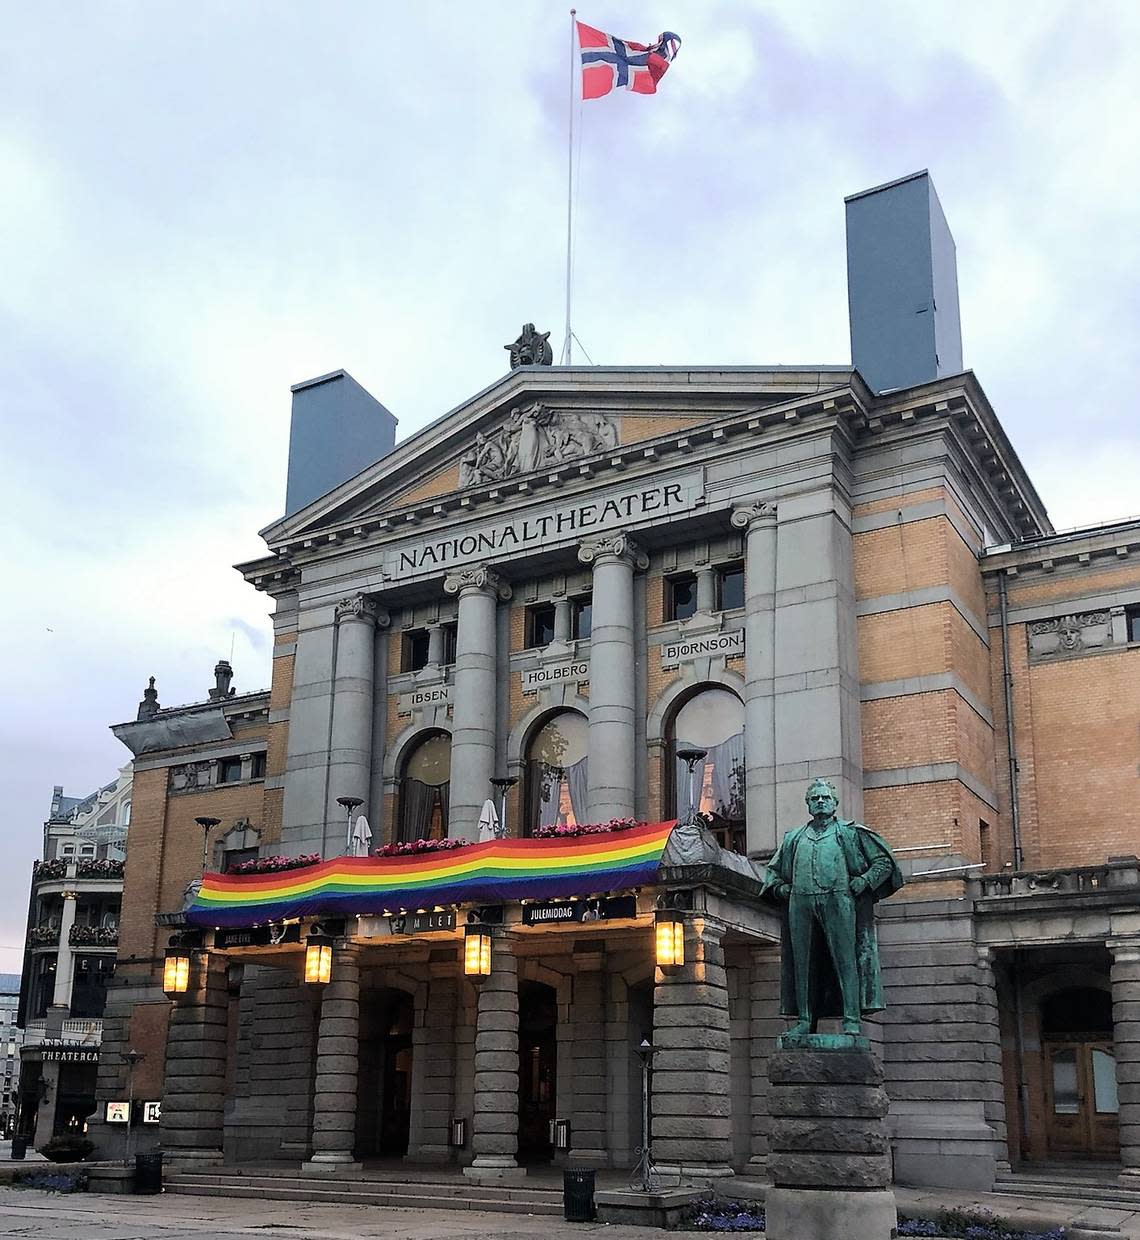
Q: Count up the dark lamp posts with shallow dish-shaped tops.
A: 4